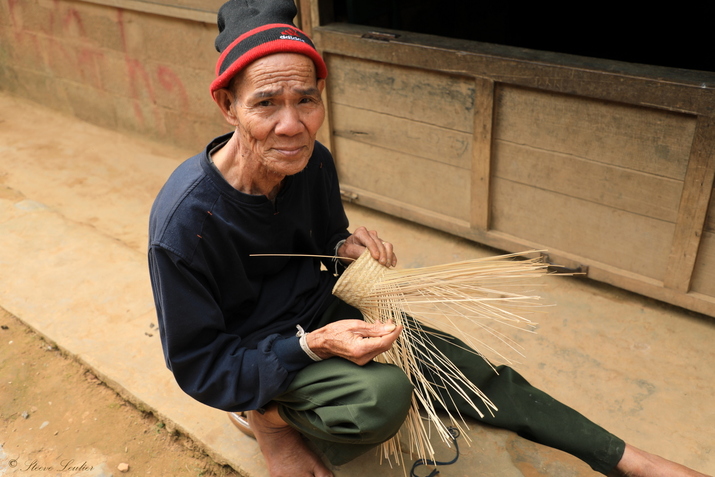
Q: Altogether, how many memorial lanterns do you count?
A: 0